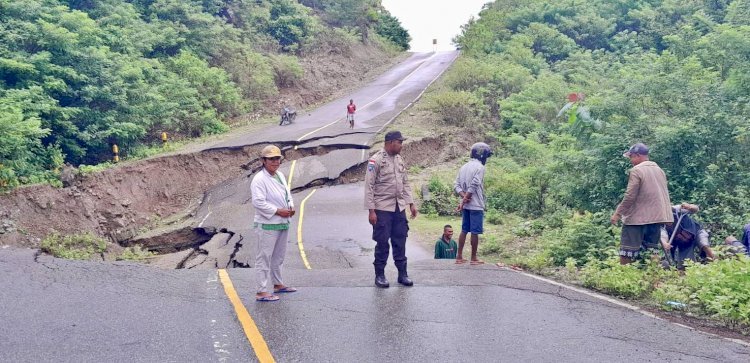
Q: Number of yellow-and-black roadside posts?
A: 2